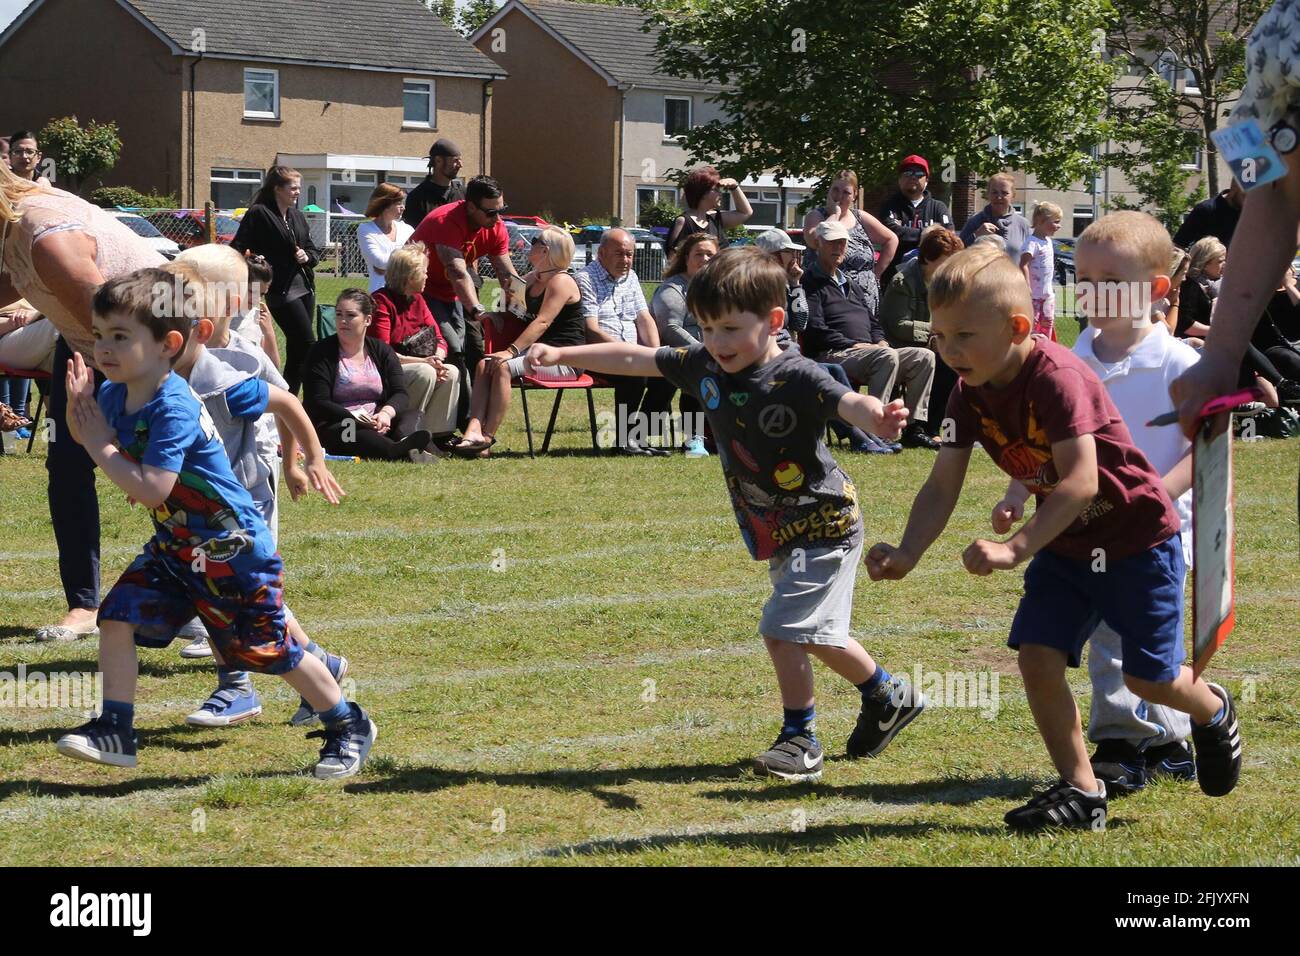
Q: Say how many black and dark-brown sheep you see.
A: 0